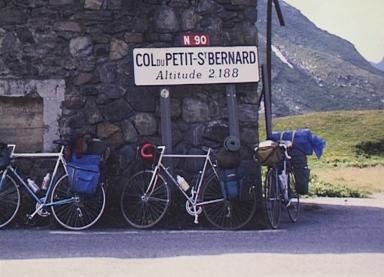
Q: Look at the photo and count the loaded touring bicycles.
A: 3